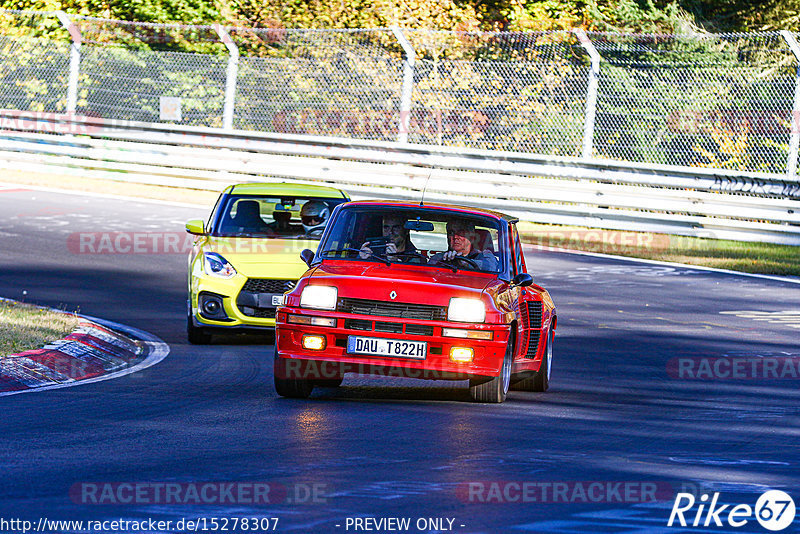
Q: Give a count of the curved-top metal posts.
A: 5